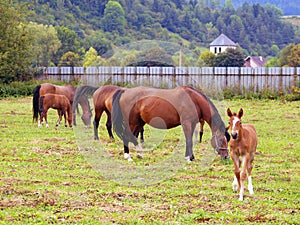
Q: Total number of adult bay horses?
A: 3